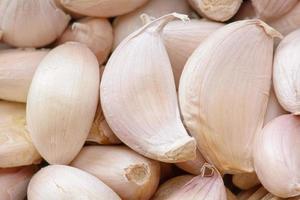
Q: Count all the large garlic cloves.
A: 3